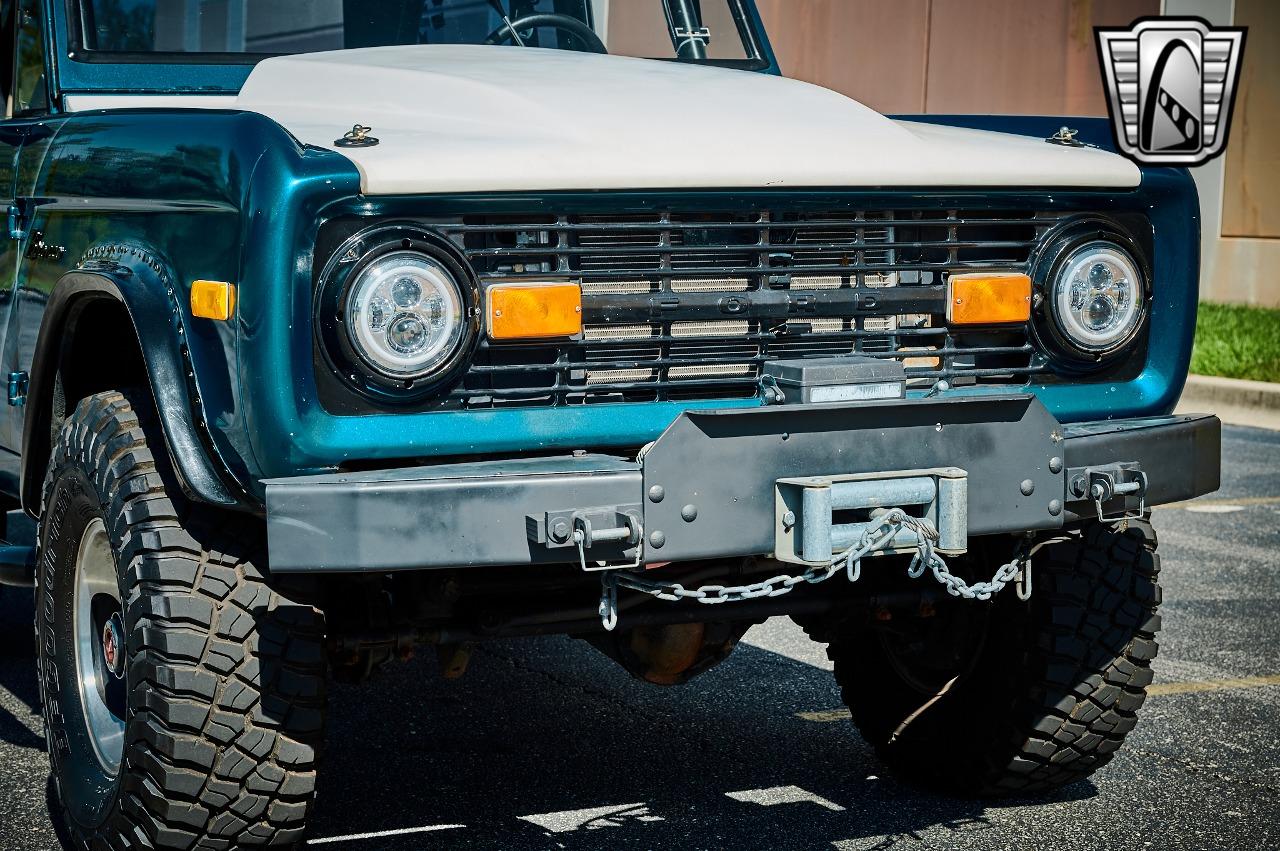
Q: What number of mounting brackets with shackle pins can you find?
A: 2